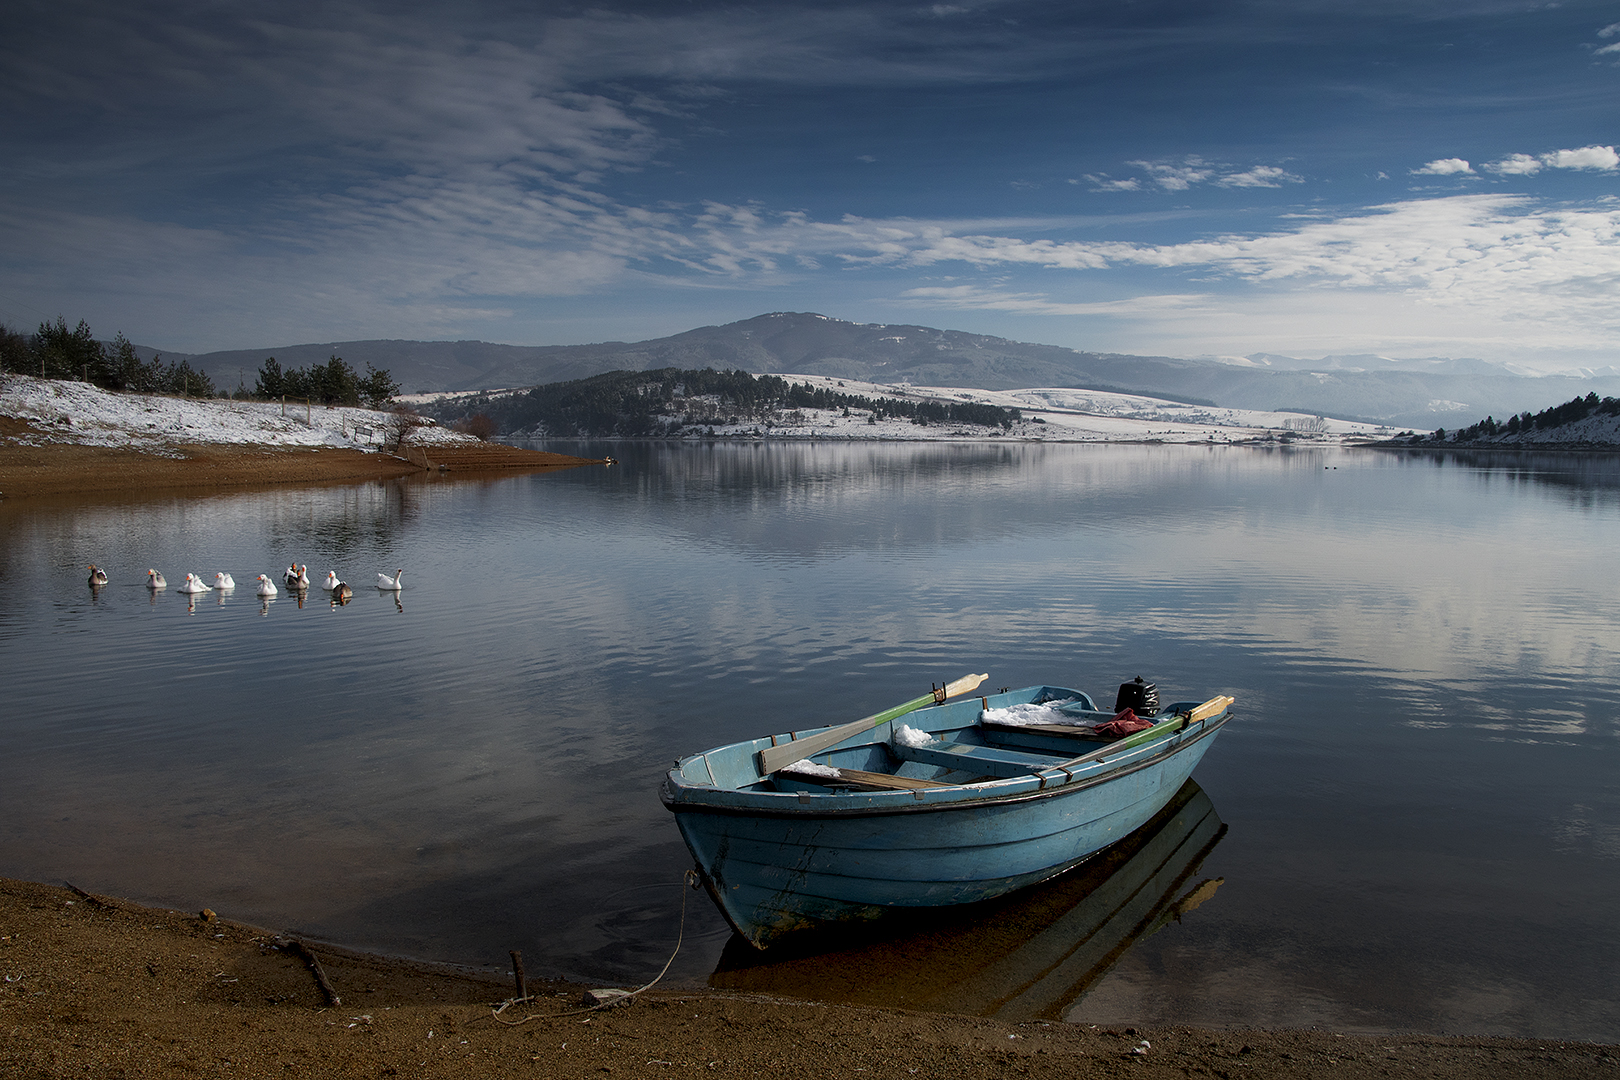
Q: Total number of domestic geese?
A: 11